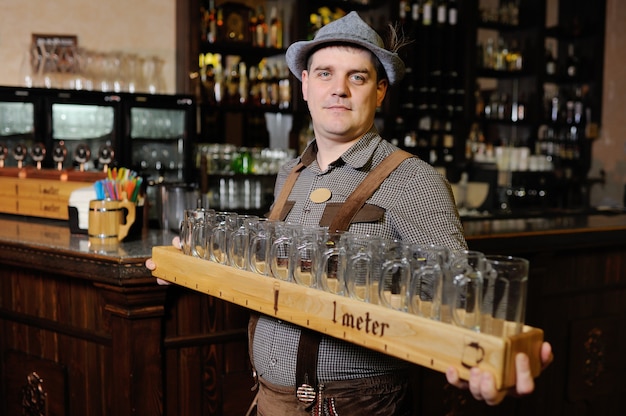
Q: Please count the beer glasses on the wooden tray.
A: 12